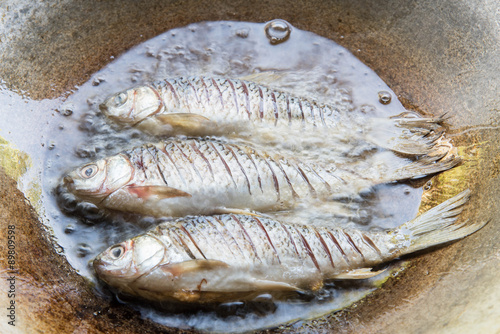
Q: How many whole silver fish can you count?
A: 3